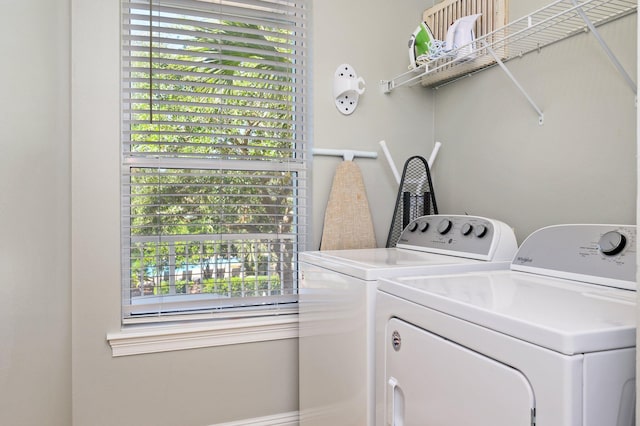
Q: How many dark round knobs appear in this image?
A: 6